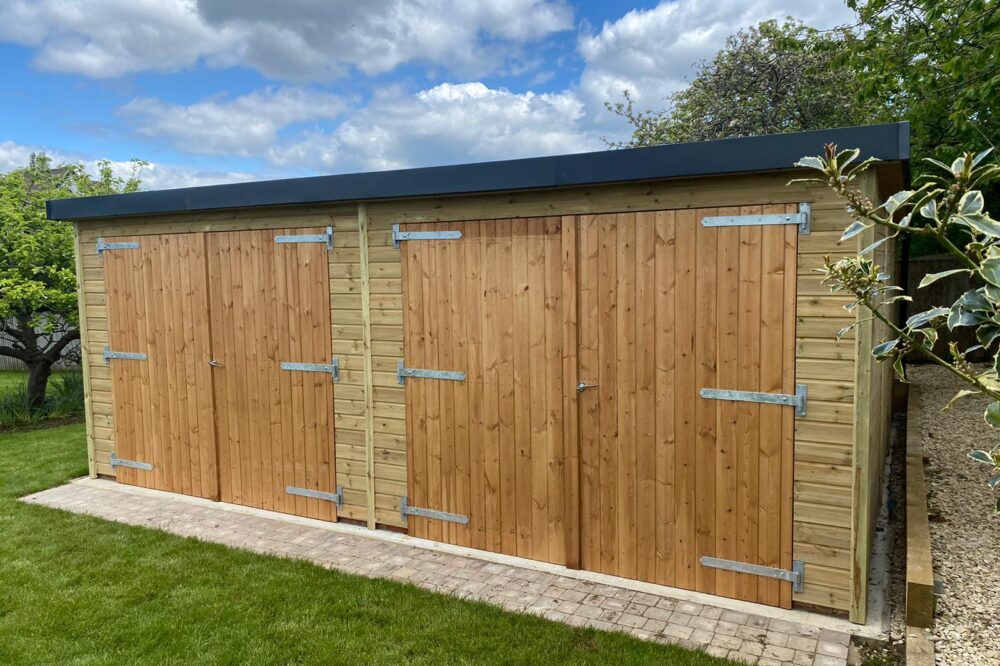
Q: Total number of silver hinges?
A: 12